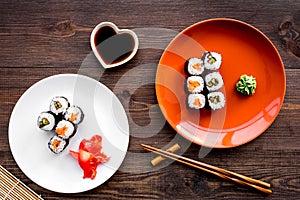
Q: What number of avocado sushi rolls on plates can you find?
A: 5